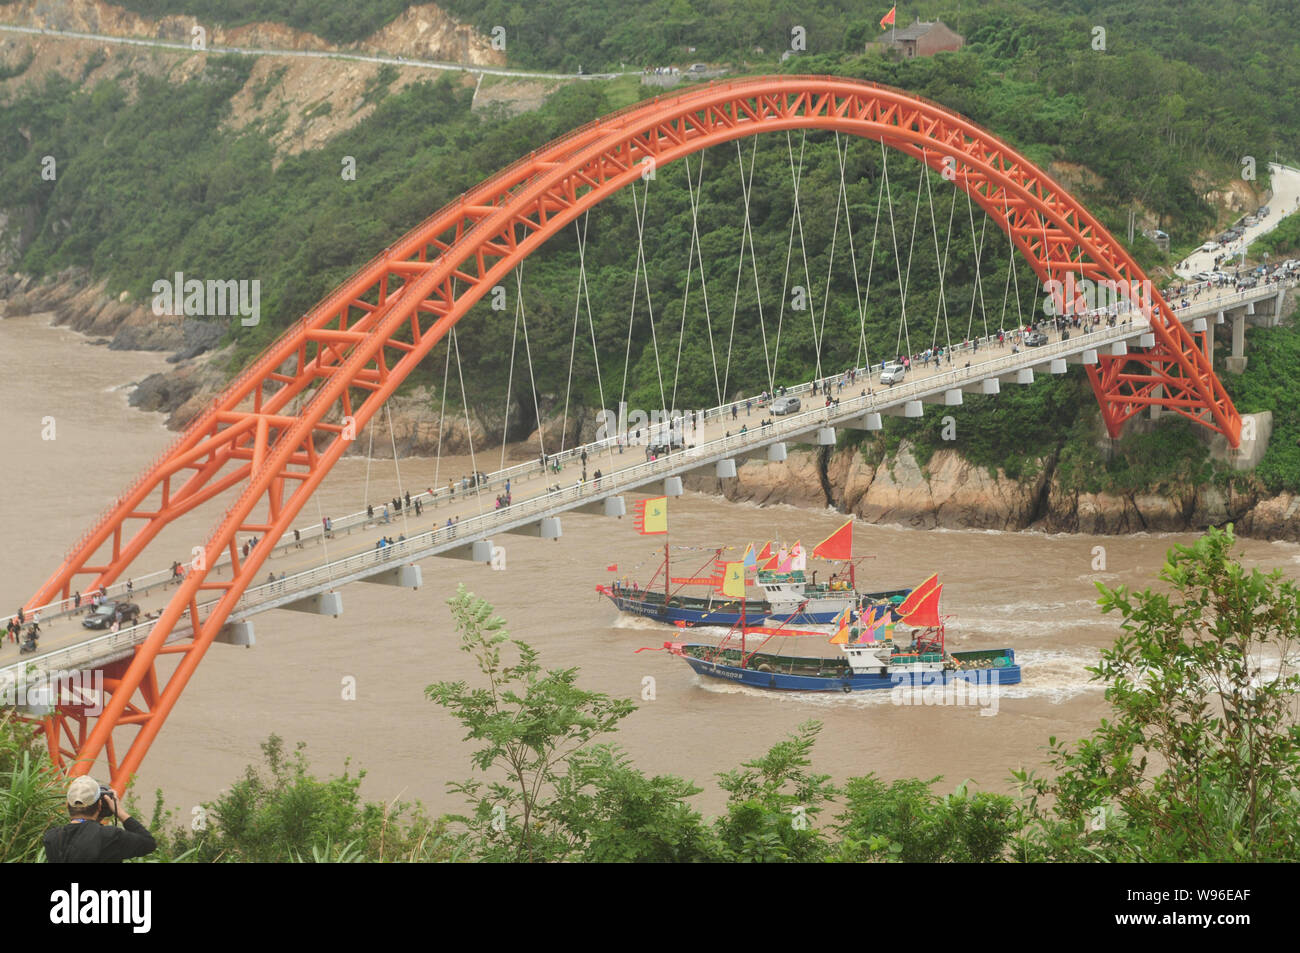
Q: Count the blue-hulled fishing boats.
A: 2